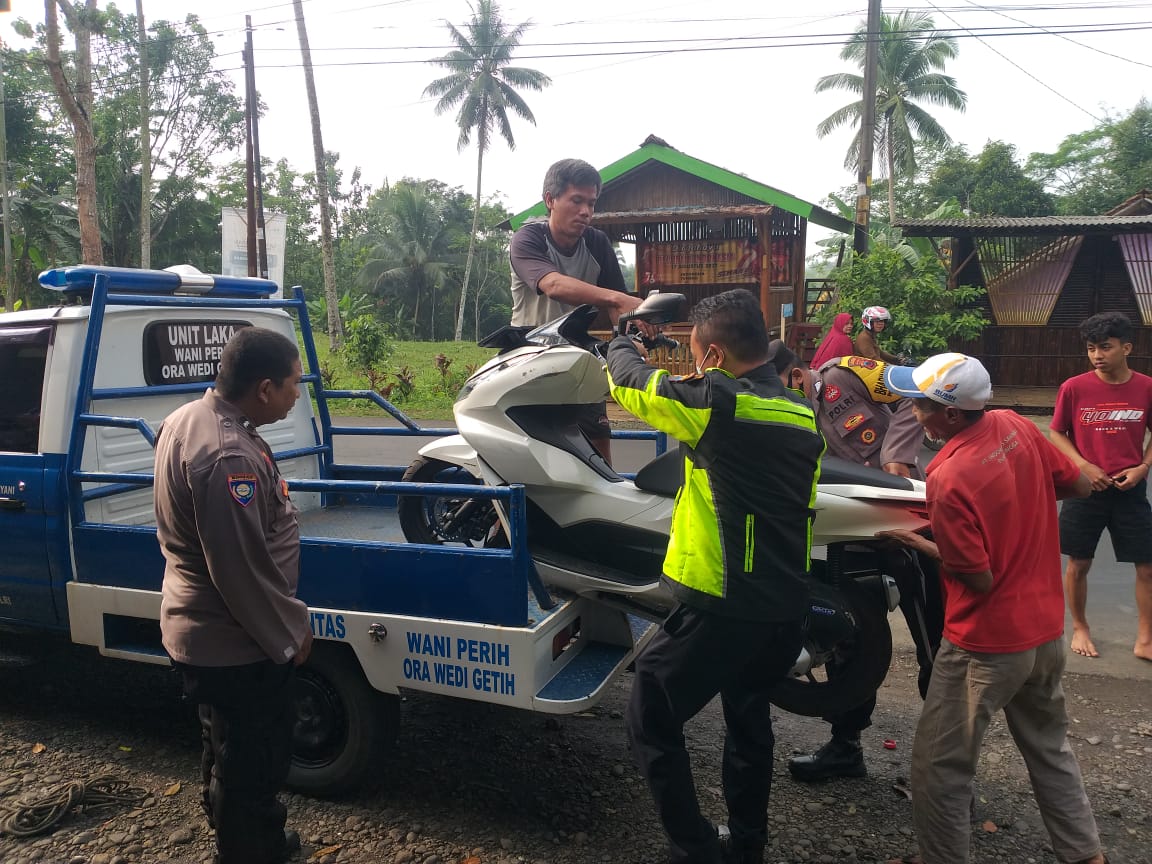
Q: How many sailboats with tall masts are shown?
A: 0